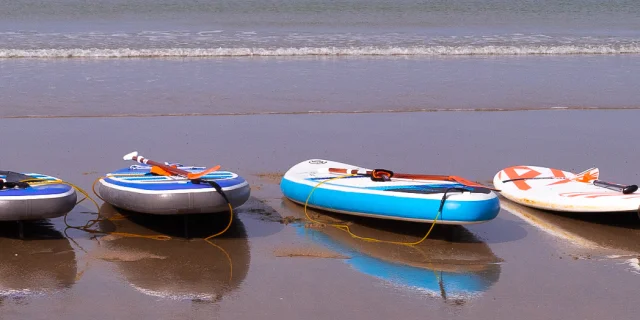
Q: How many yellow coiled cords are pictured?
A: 3